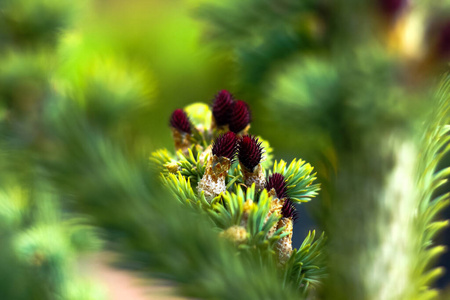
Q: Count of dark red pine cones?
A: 7